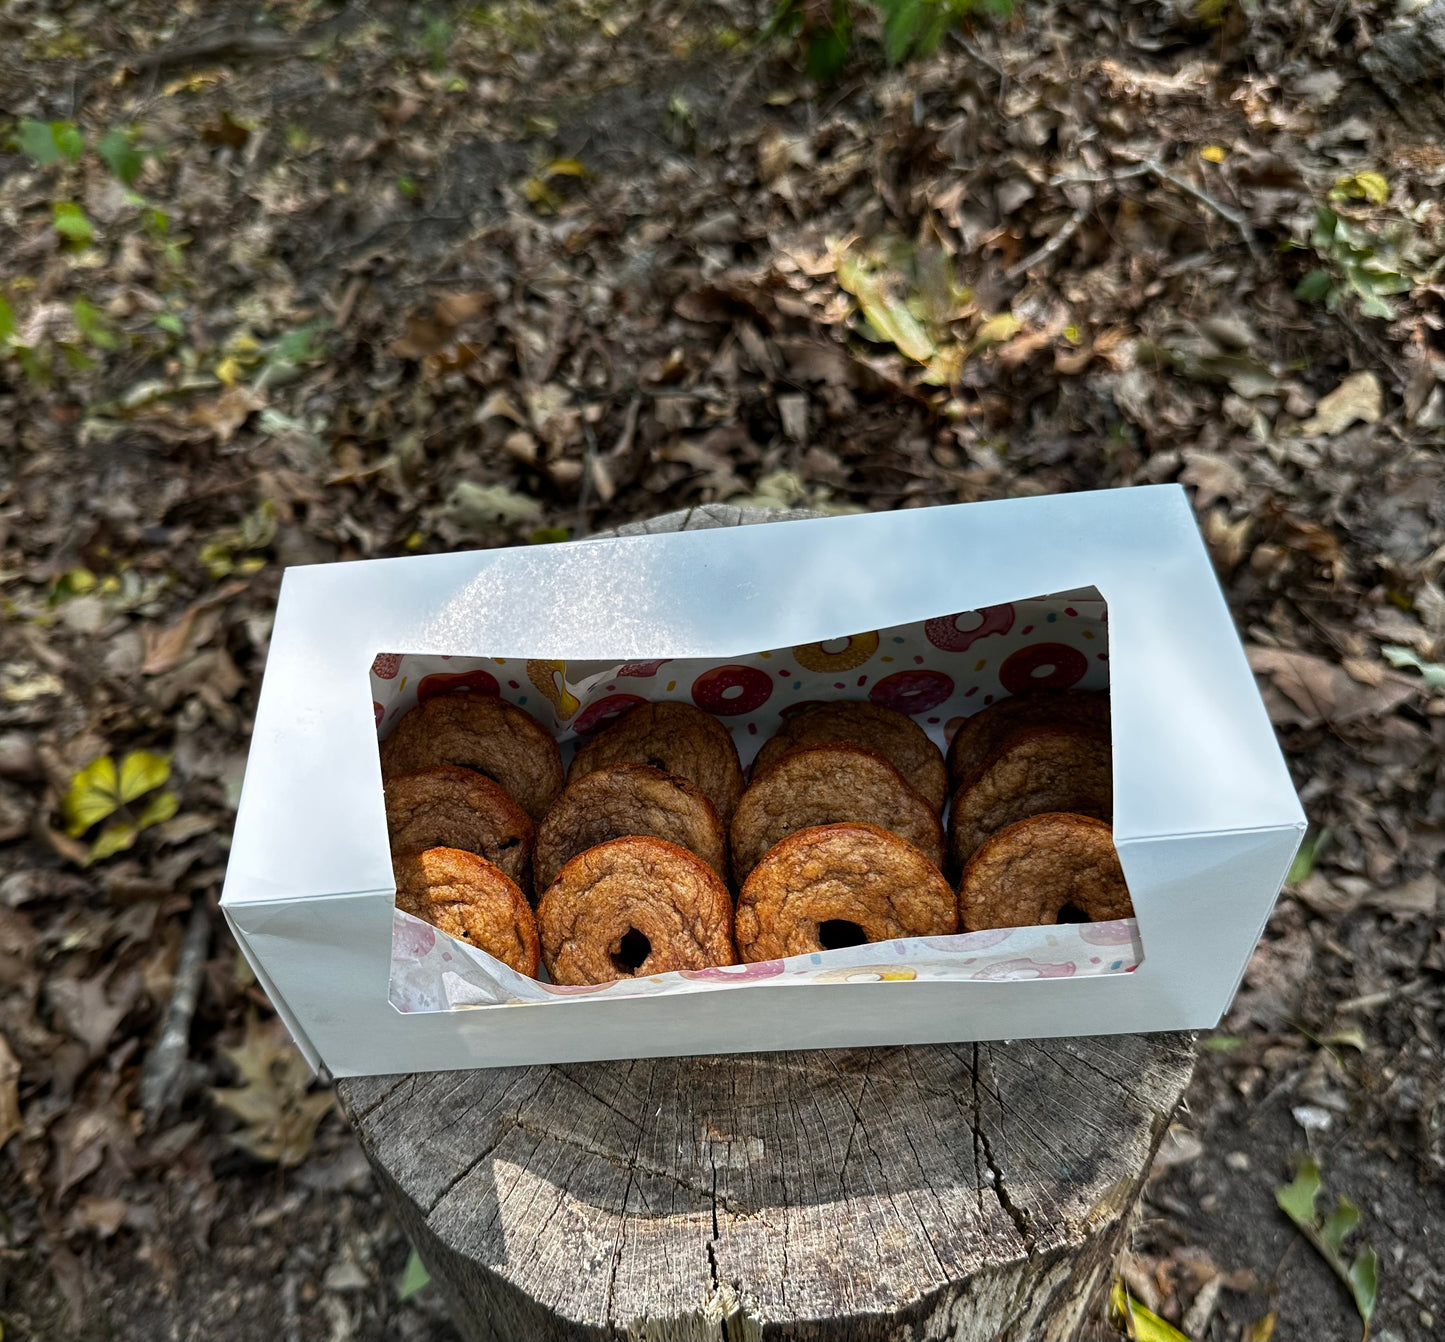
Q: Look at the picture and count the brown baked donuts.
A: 12